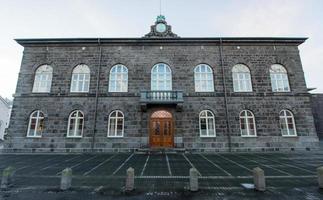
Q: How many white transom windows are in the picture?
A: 13